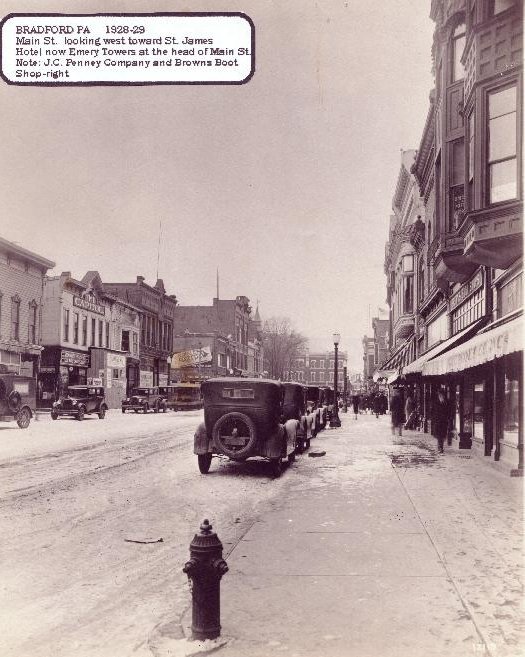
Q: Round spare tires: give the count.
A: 2